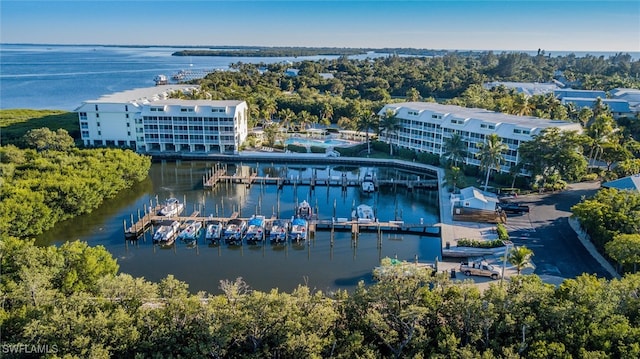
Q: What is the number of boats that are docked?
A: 11